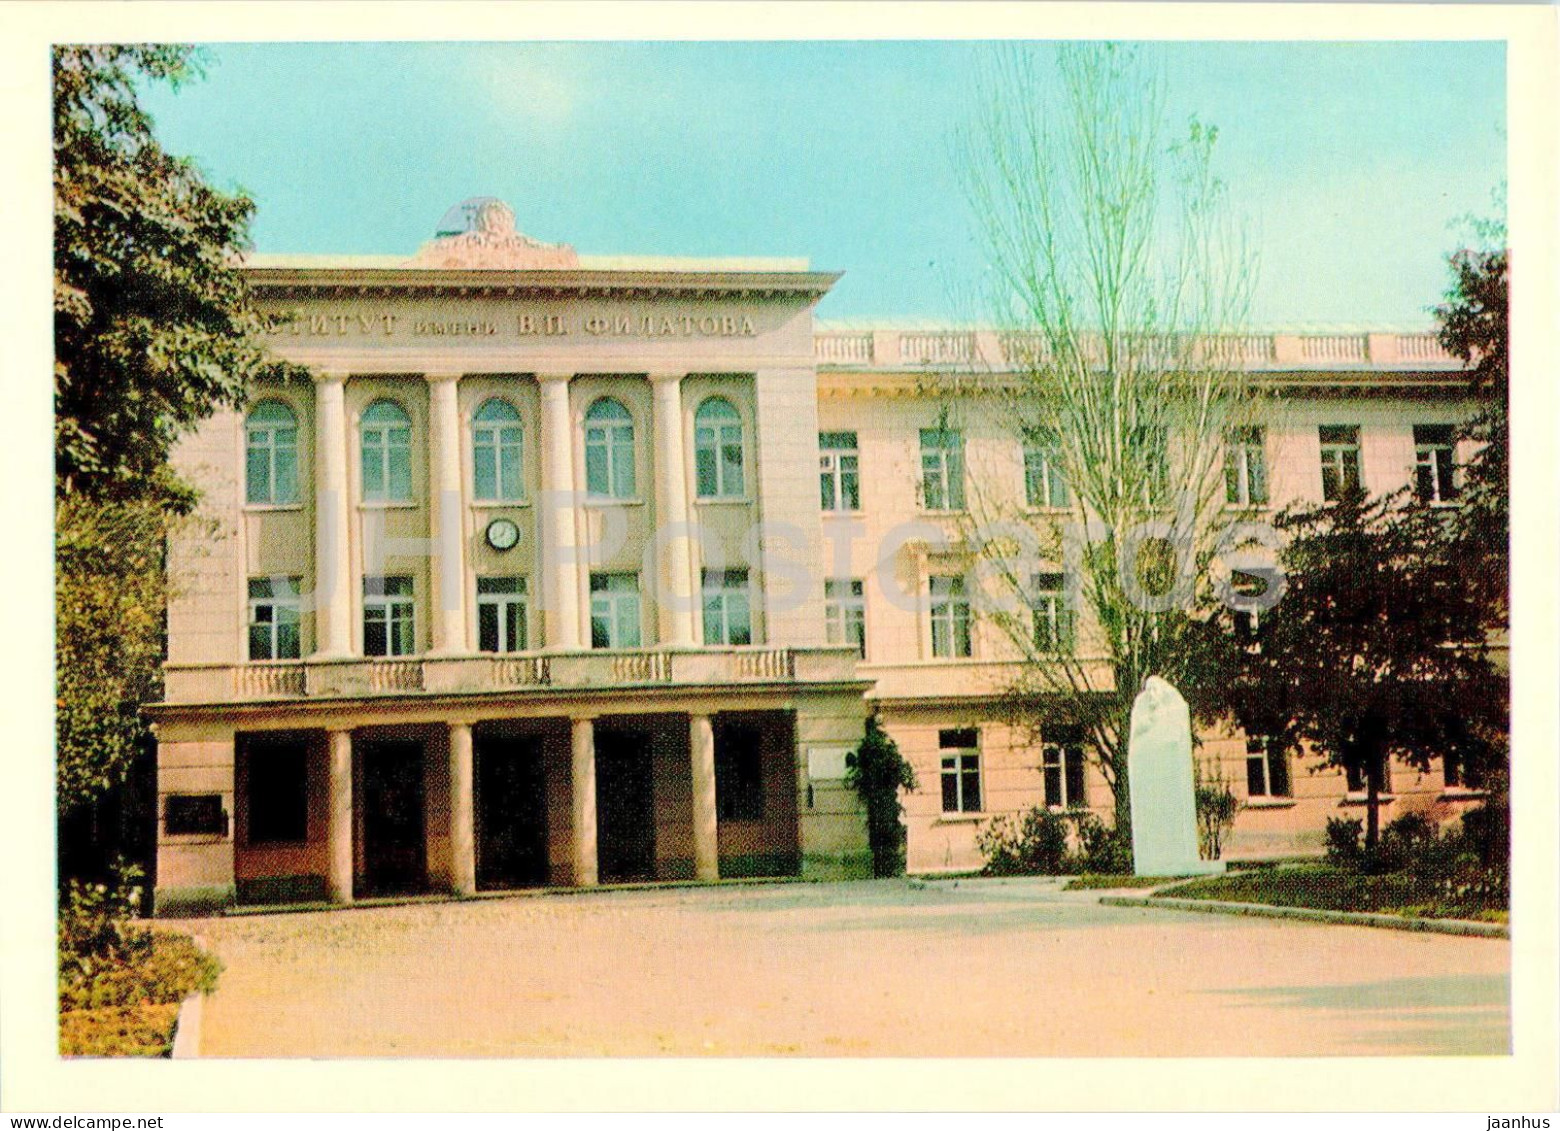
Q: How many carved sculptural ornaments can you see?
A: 1